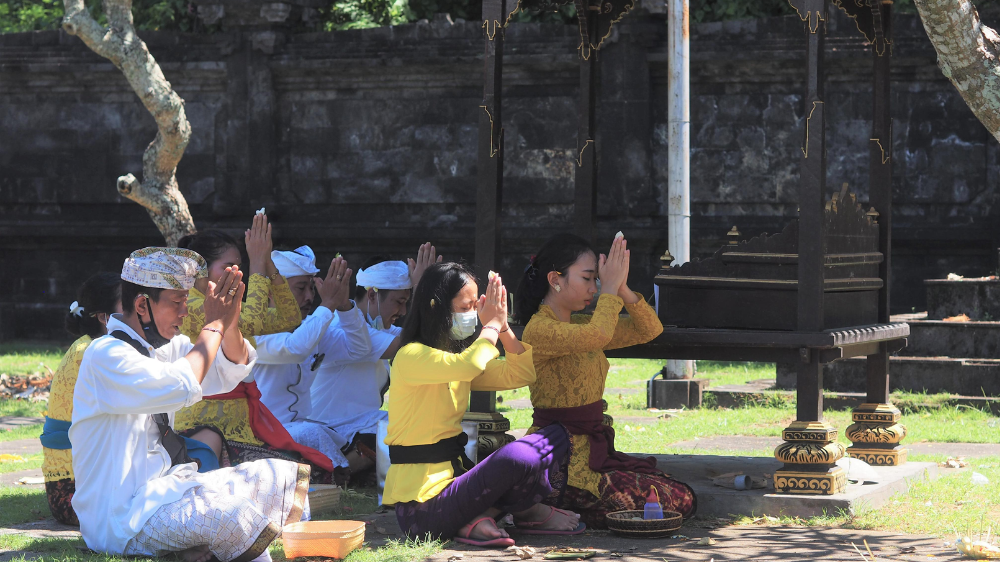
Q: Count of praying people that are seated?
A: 7